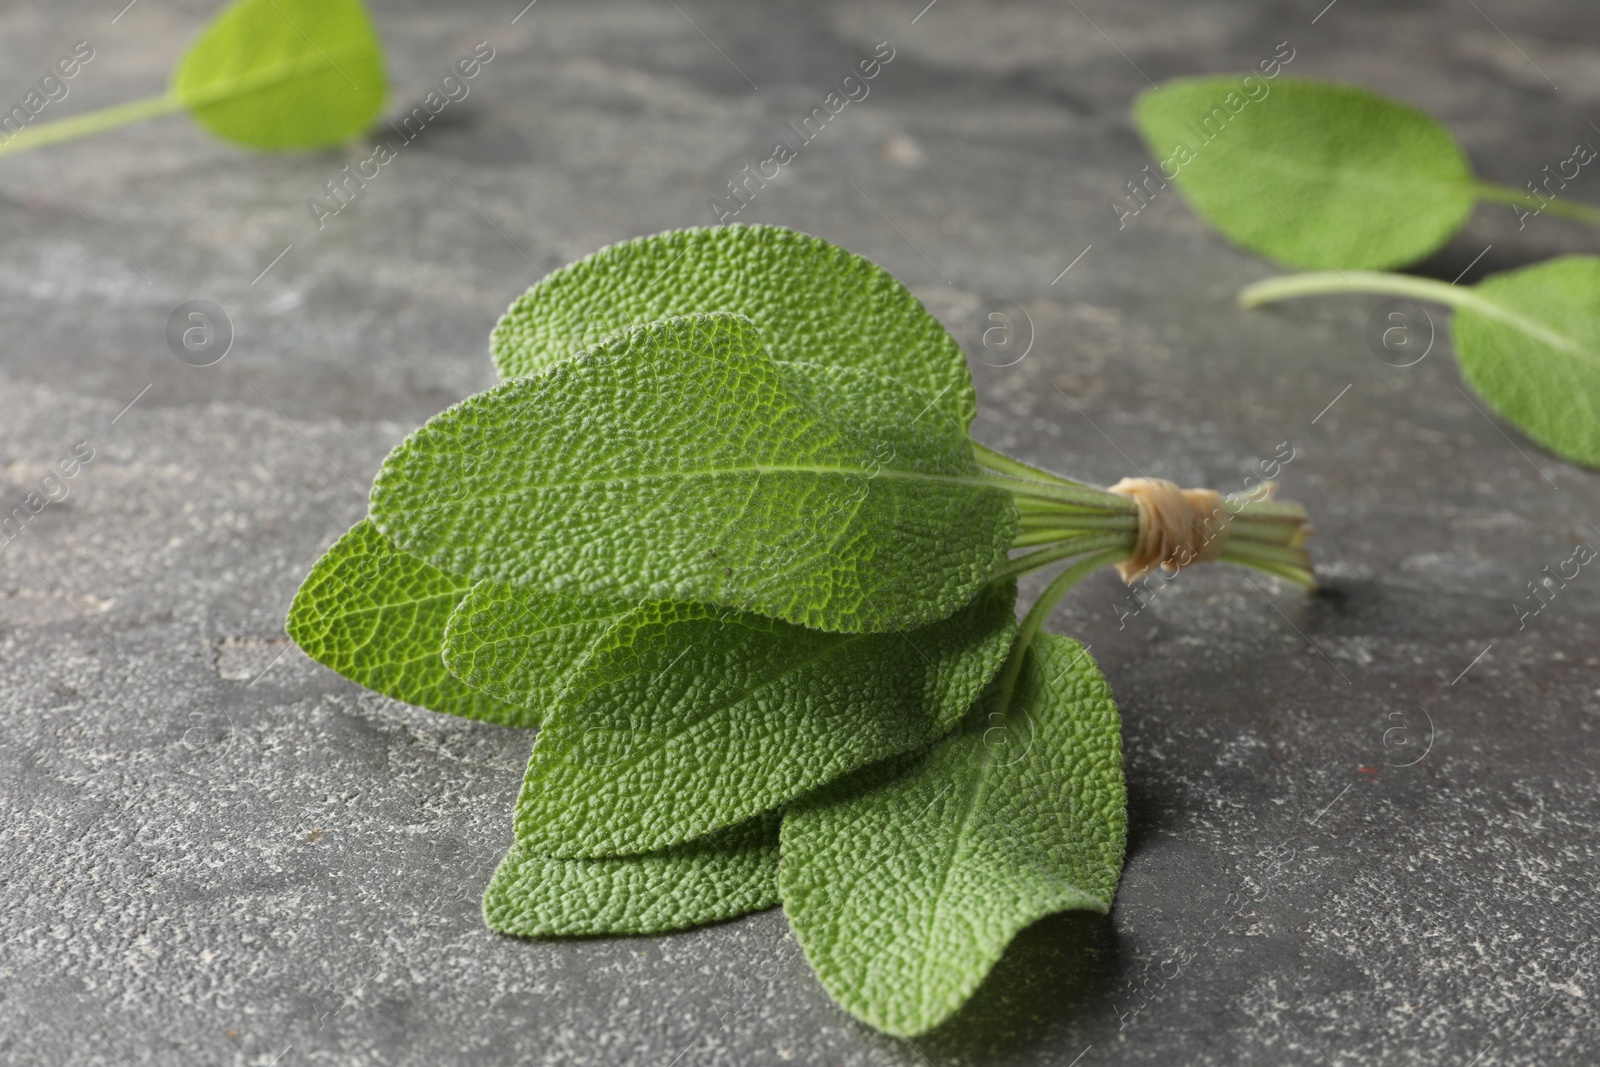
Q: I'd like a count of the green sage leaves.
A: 10